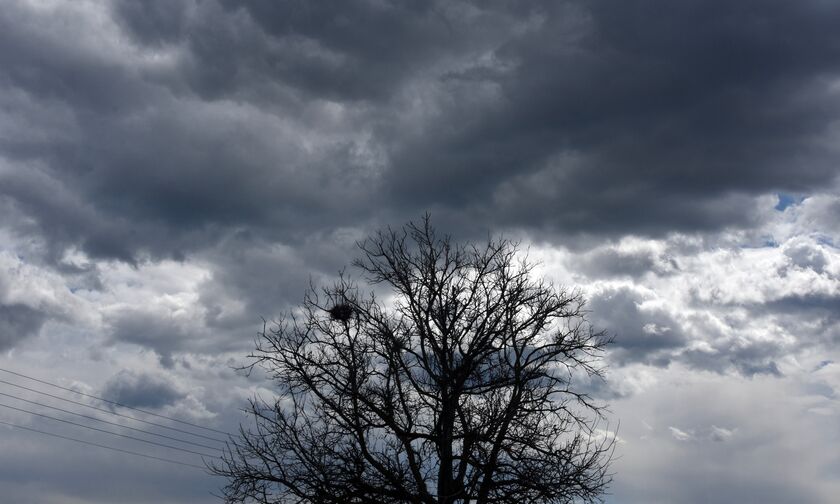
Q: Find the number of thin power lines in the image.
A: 5